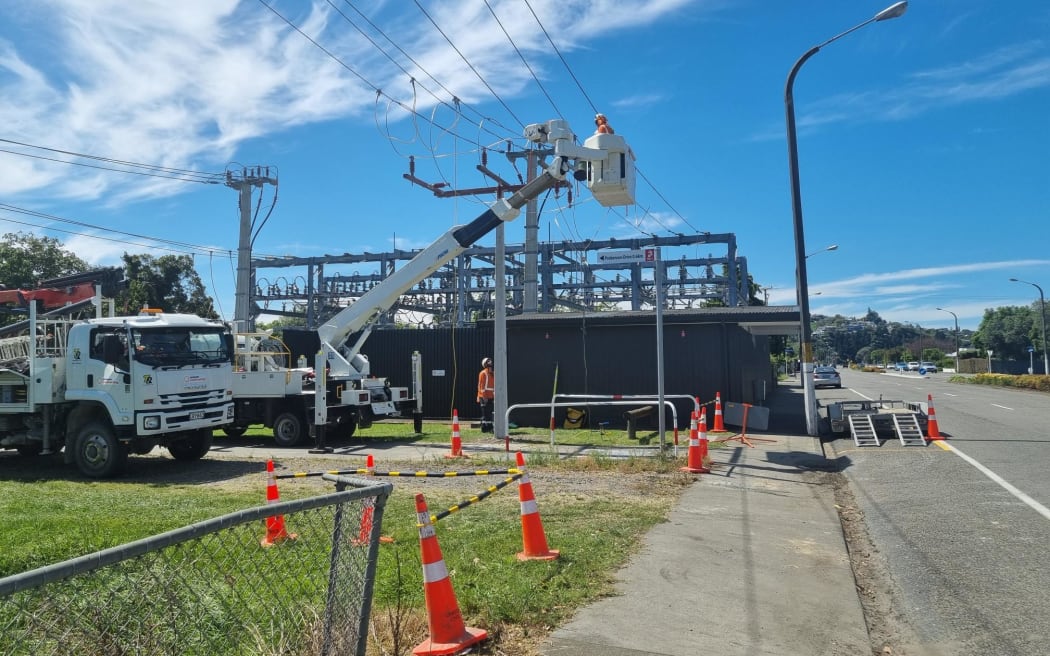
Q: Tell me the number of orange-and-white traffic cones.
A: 10